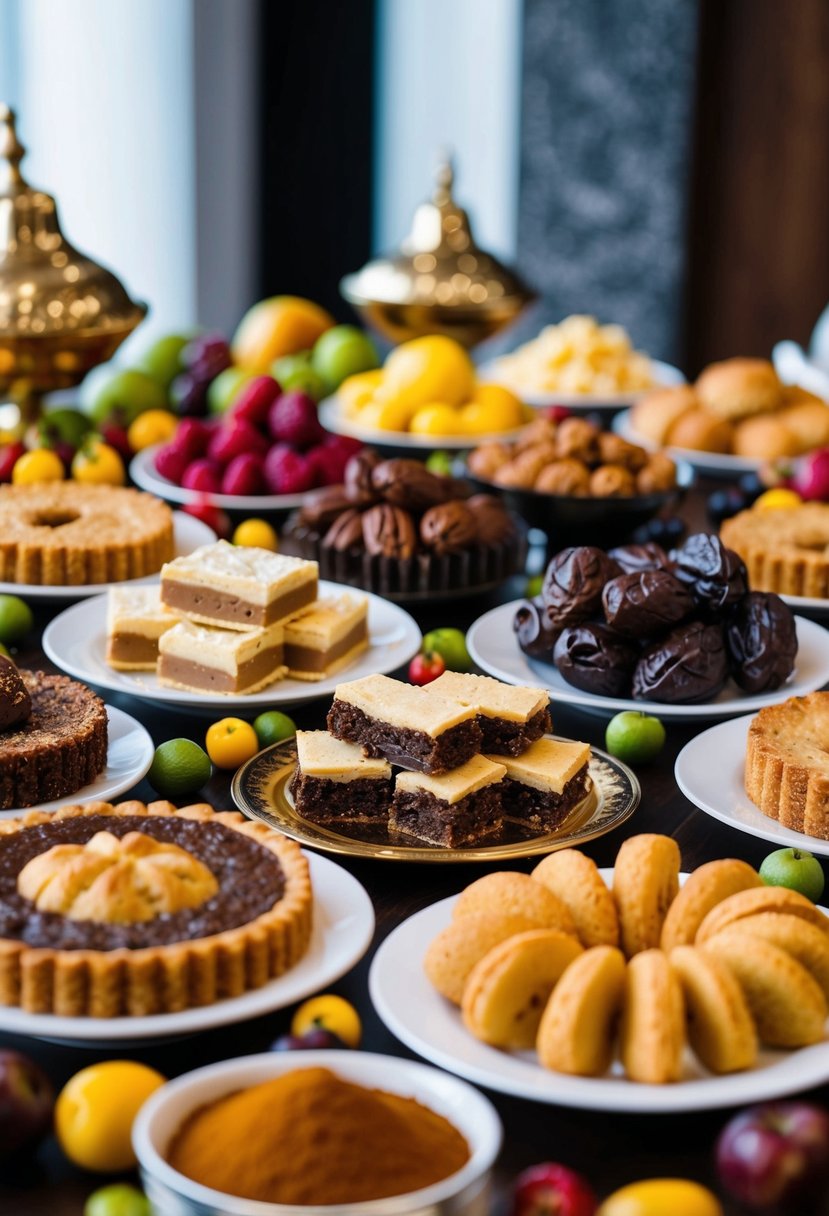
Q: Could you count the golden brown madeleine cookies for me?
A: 12